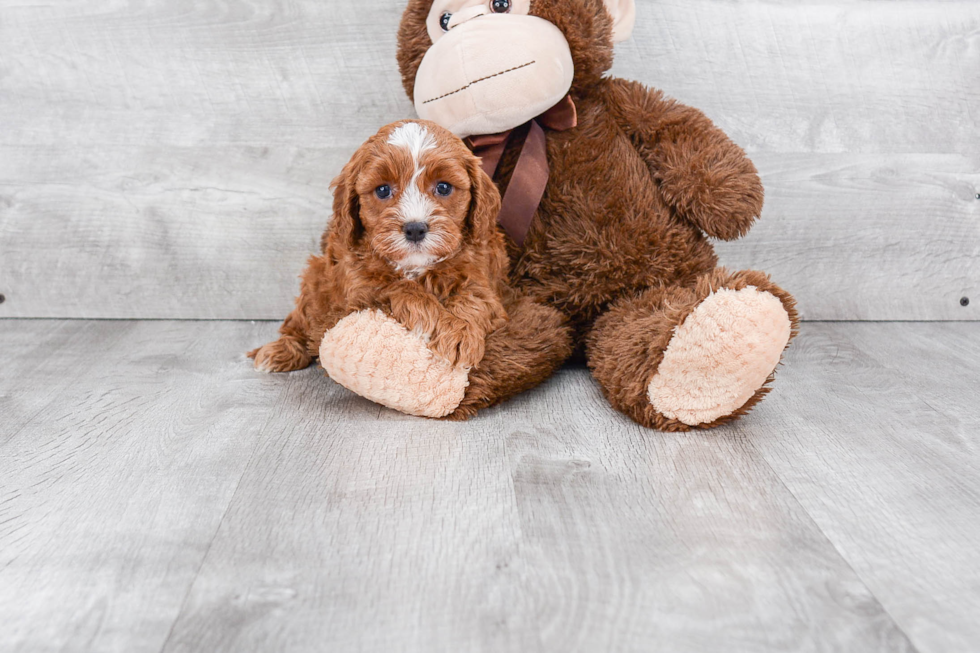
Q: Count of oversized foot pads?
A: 2